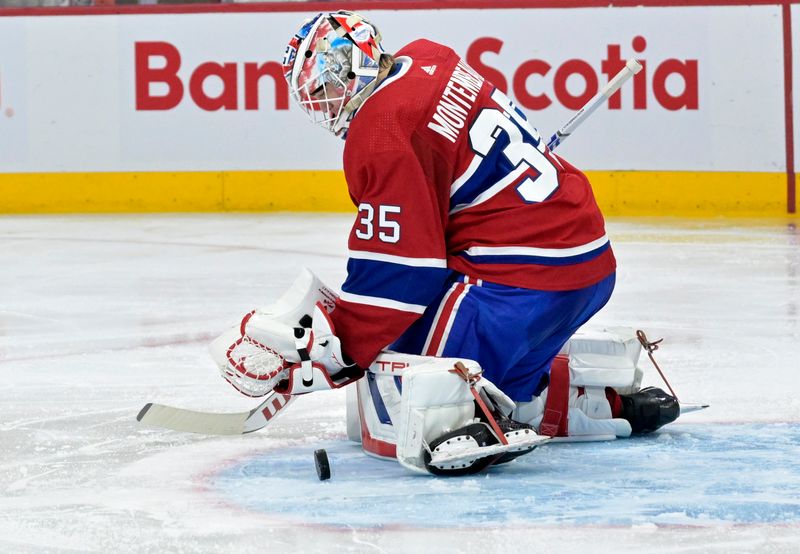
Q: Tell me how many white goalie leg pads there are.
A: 2